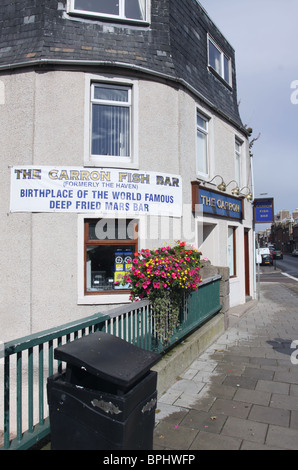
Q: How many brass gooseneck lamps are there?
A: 3